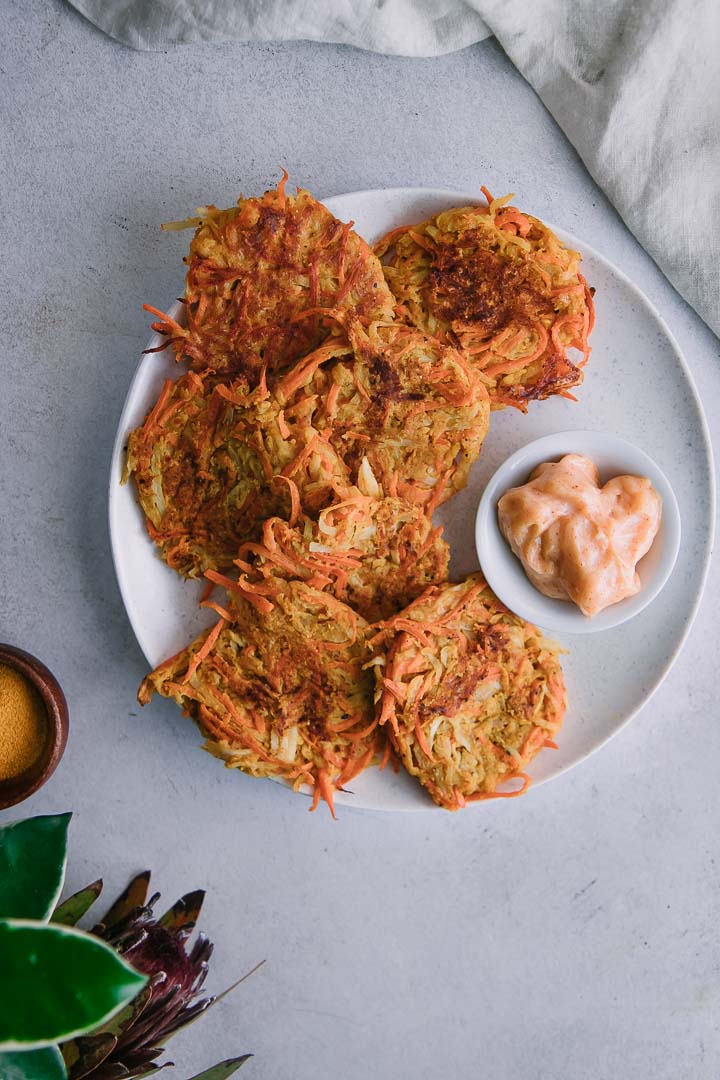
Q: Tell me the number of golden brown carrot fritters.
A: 7